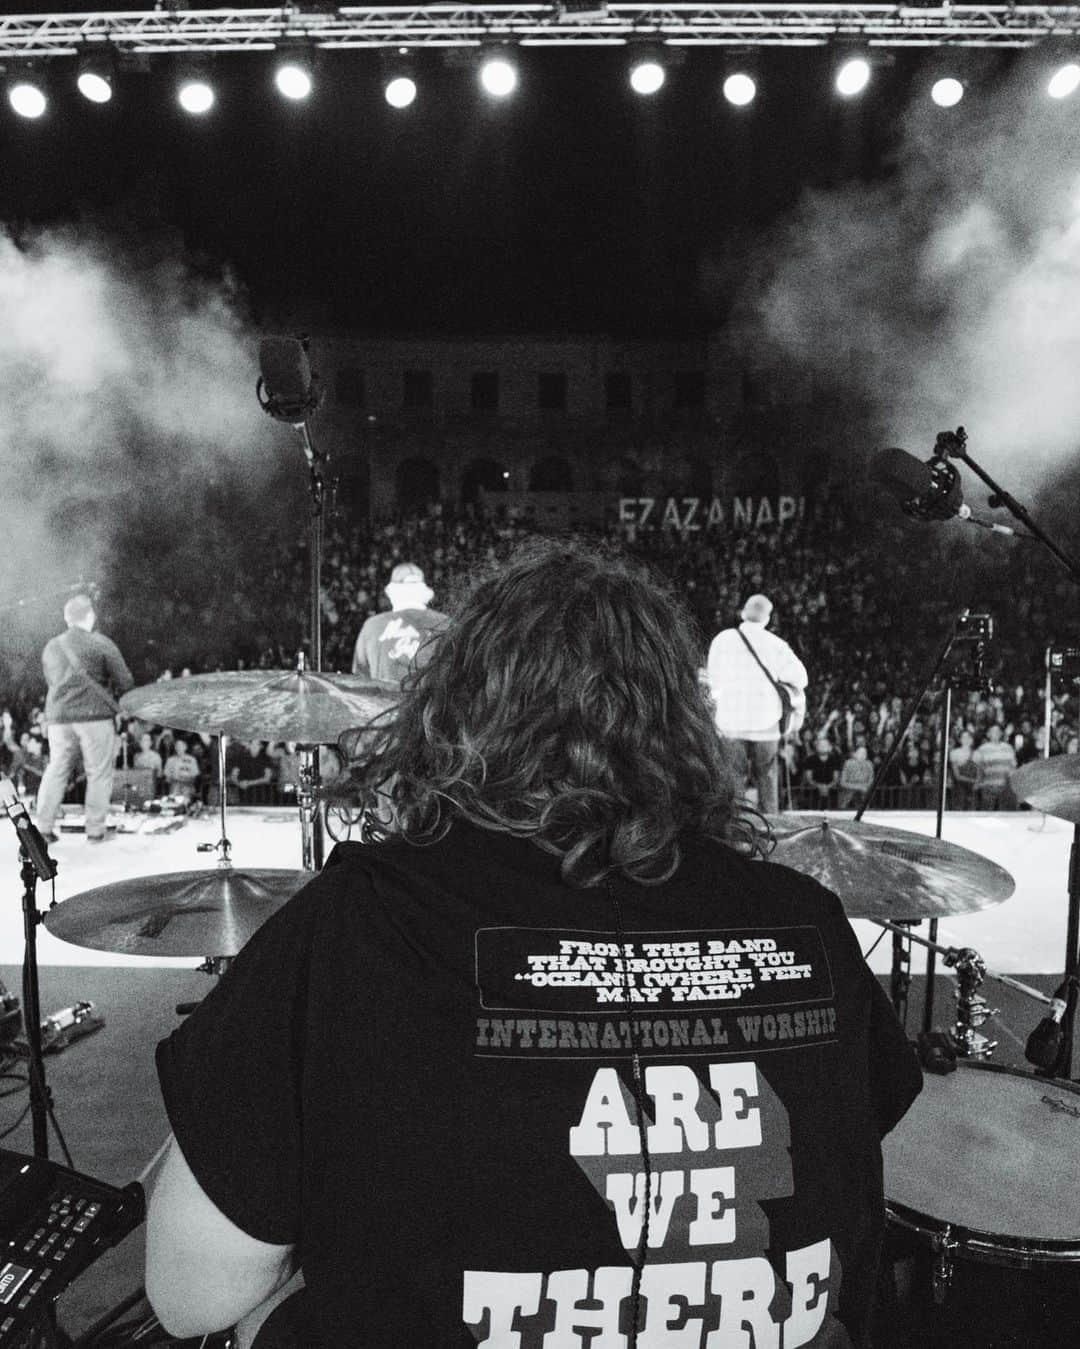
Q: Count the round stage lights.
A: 11